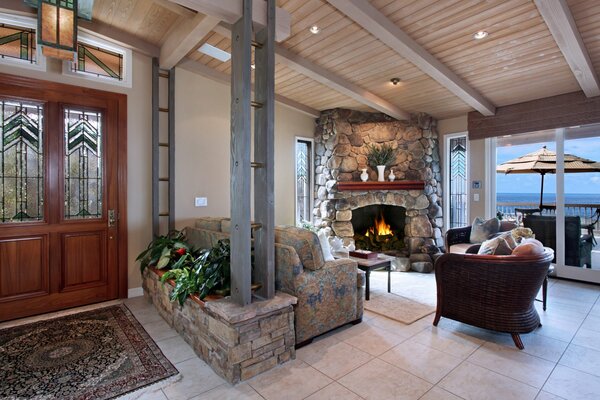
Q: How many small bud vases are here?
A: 2